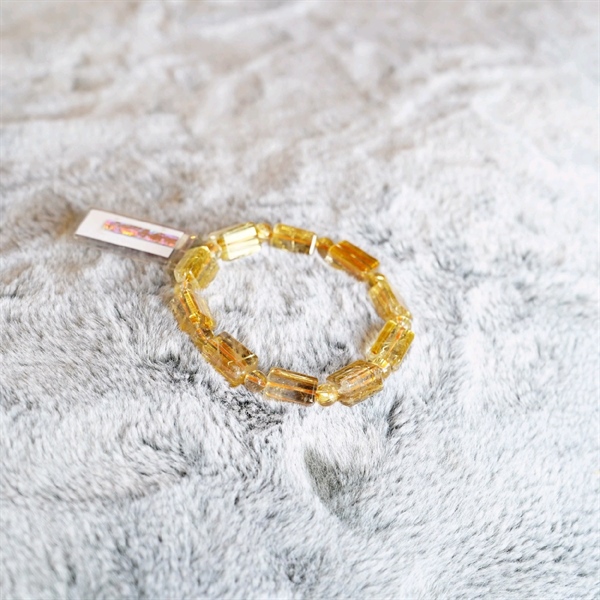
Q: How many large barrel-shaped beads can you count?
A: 10